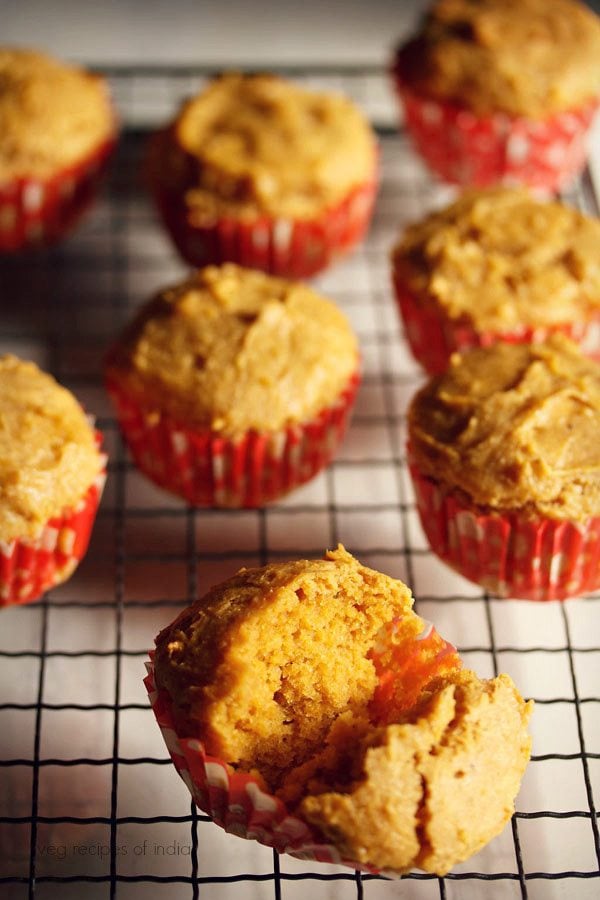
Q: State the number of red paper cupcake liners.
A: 8